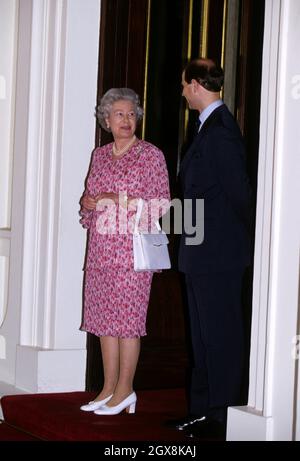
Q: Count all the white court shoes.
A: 2